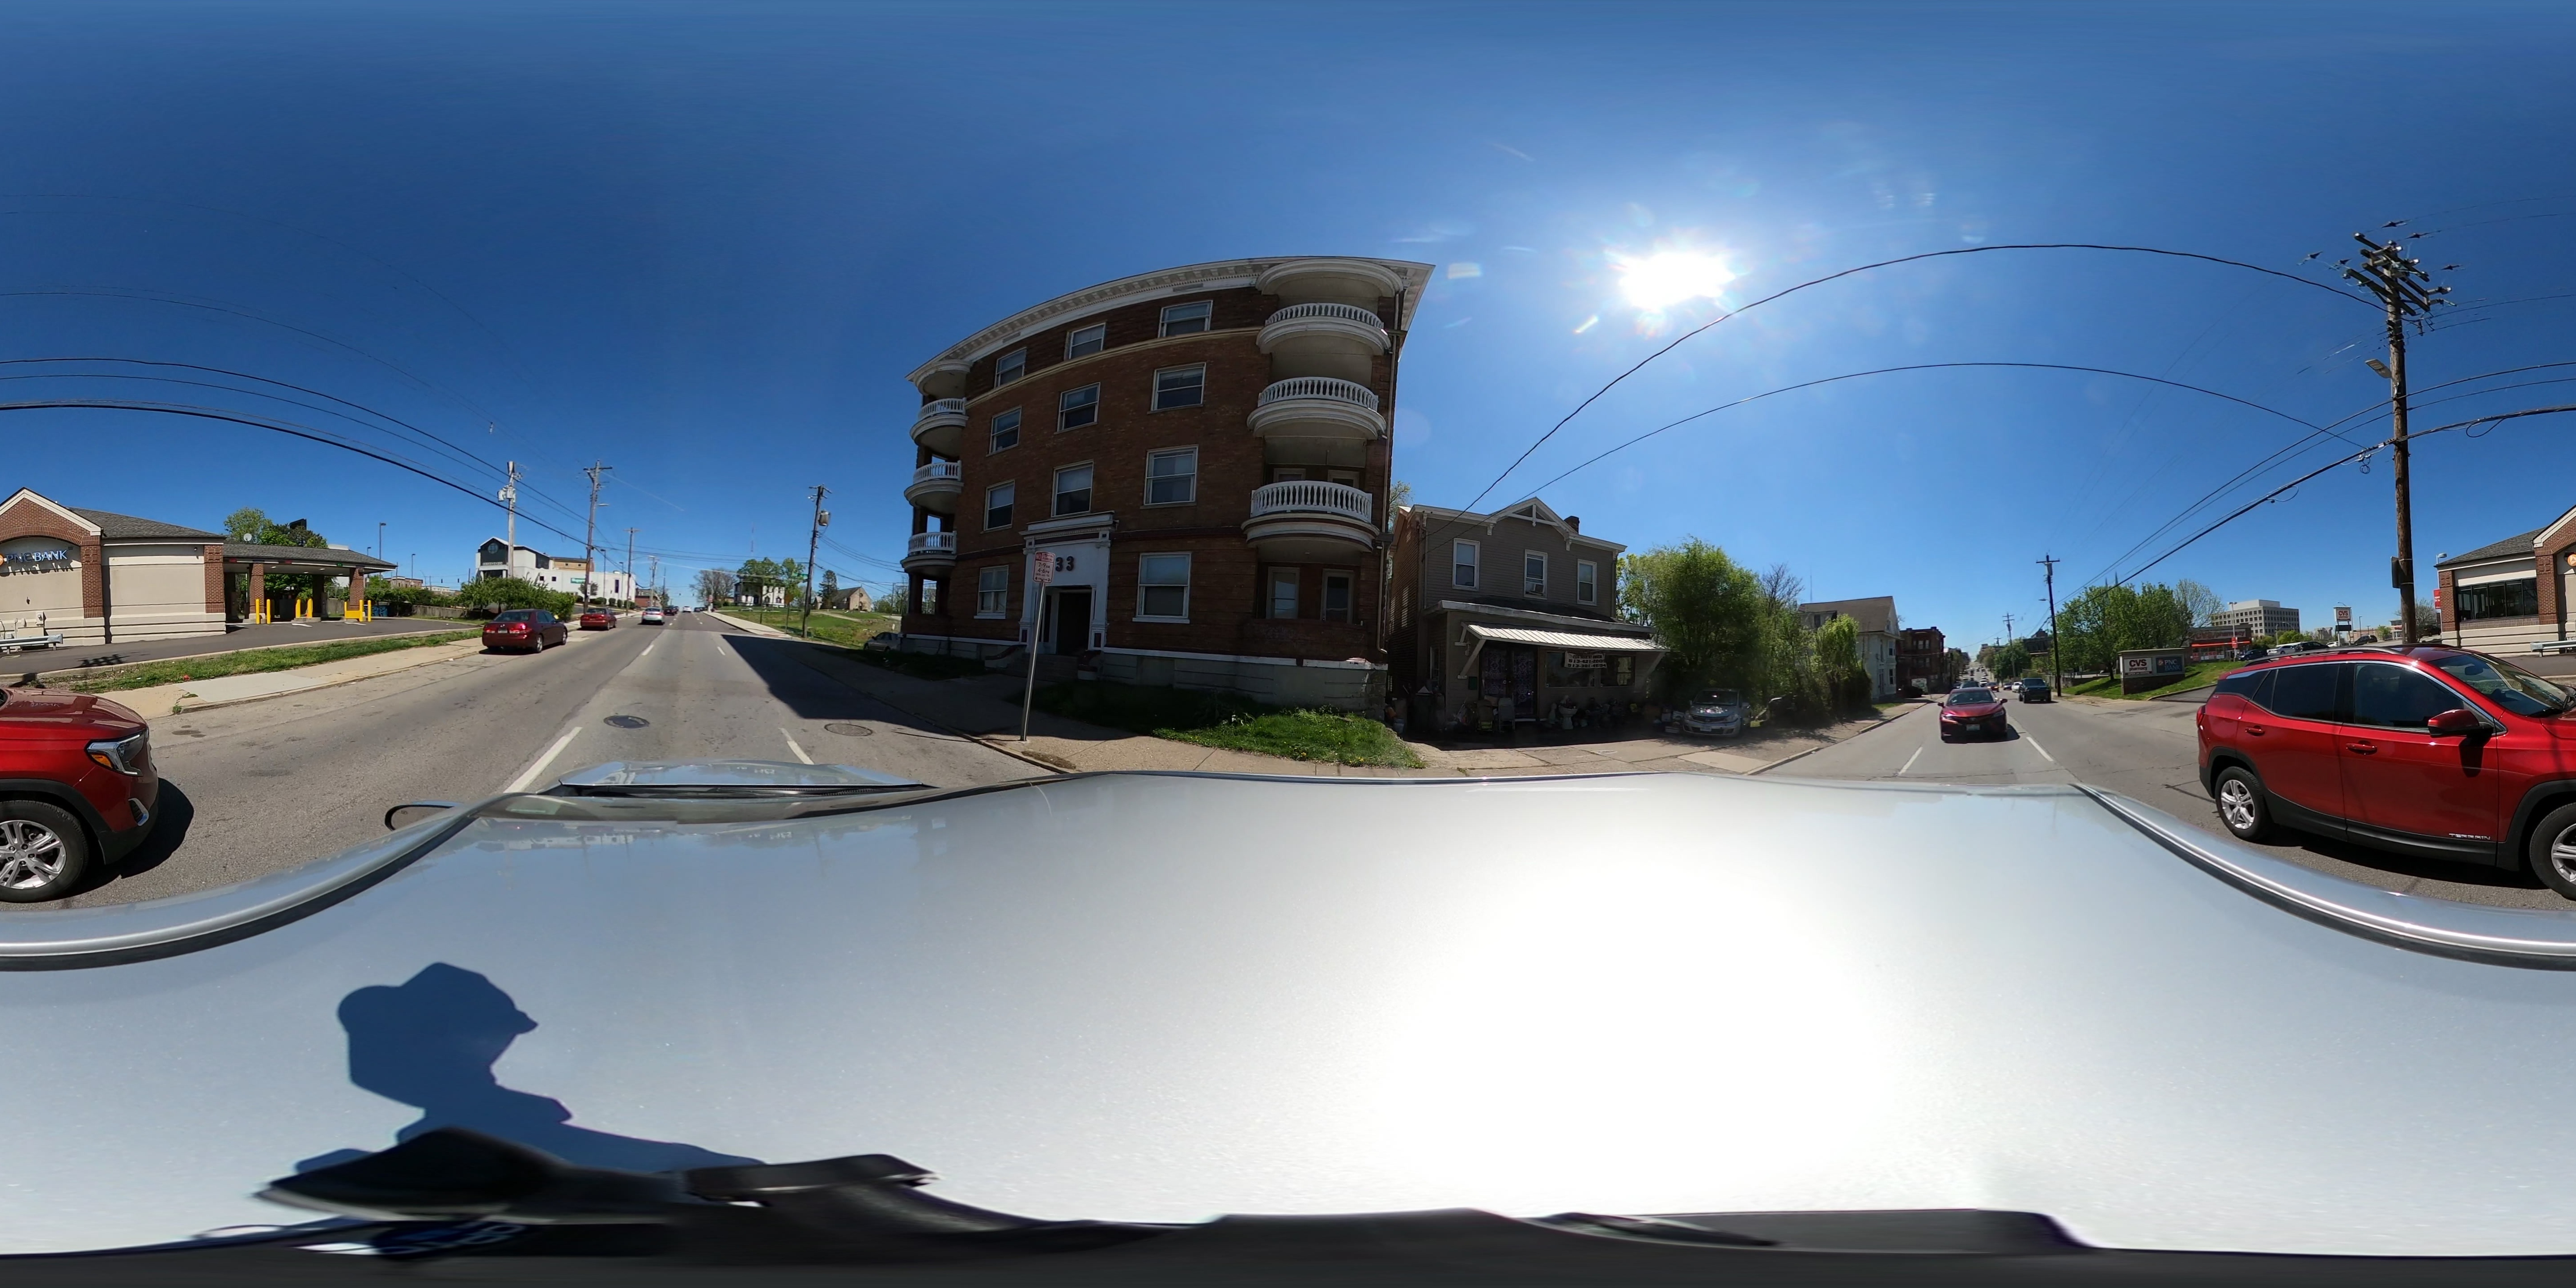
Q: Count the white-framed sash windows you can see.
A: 14